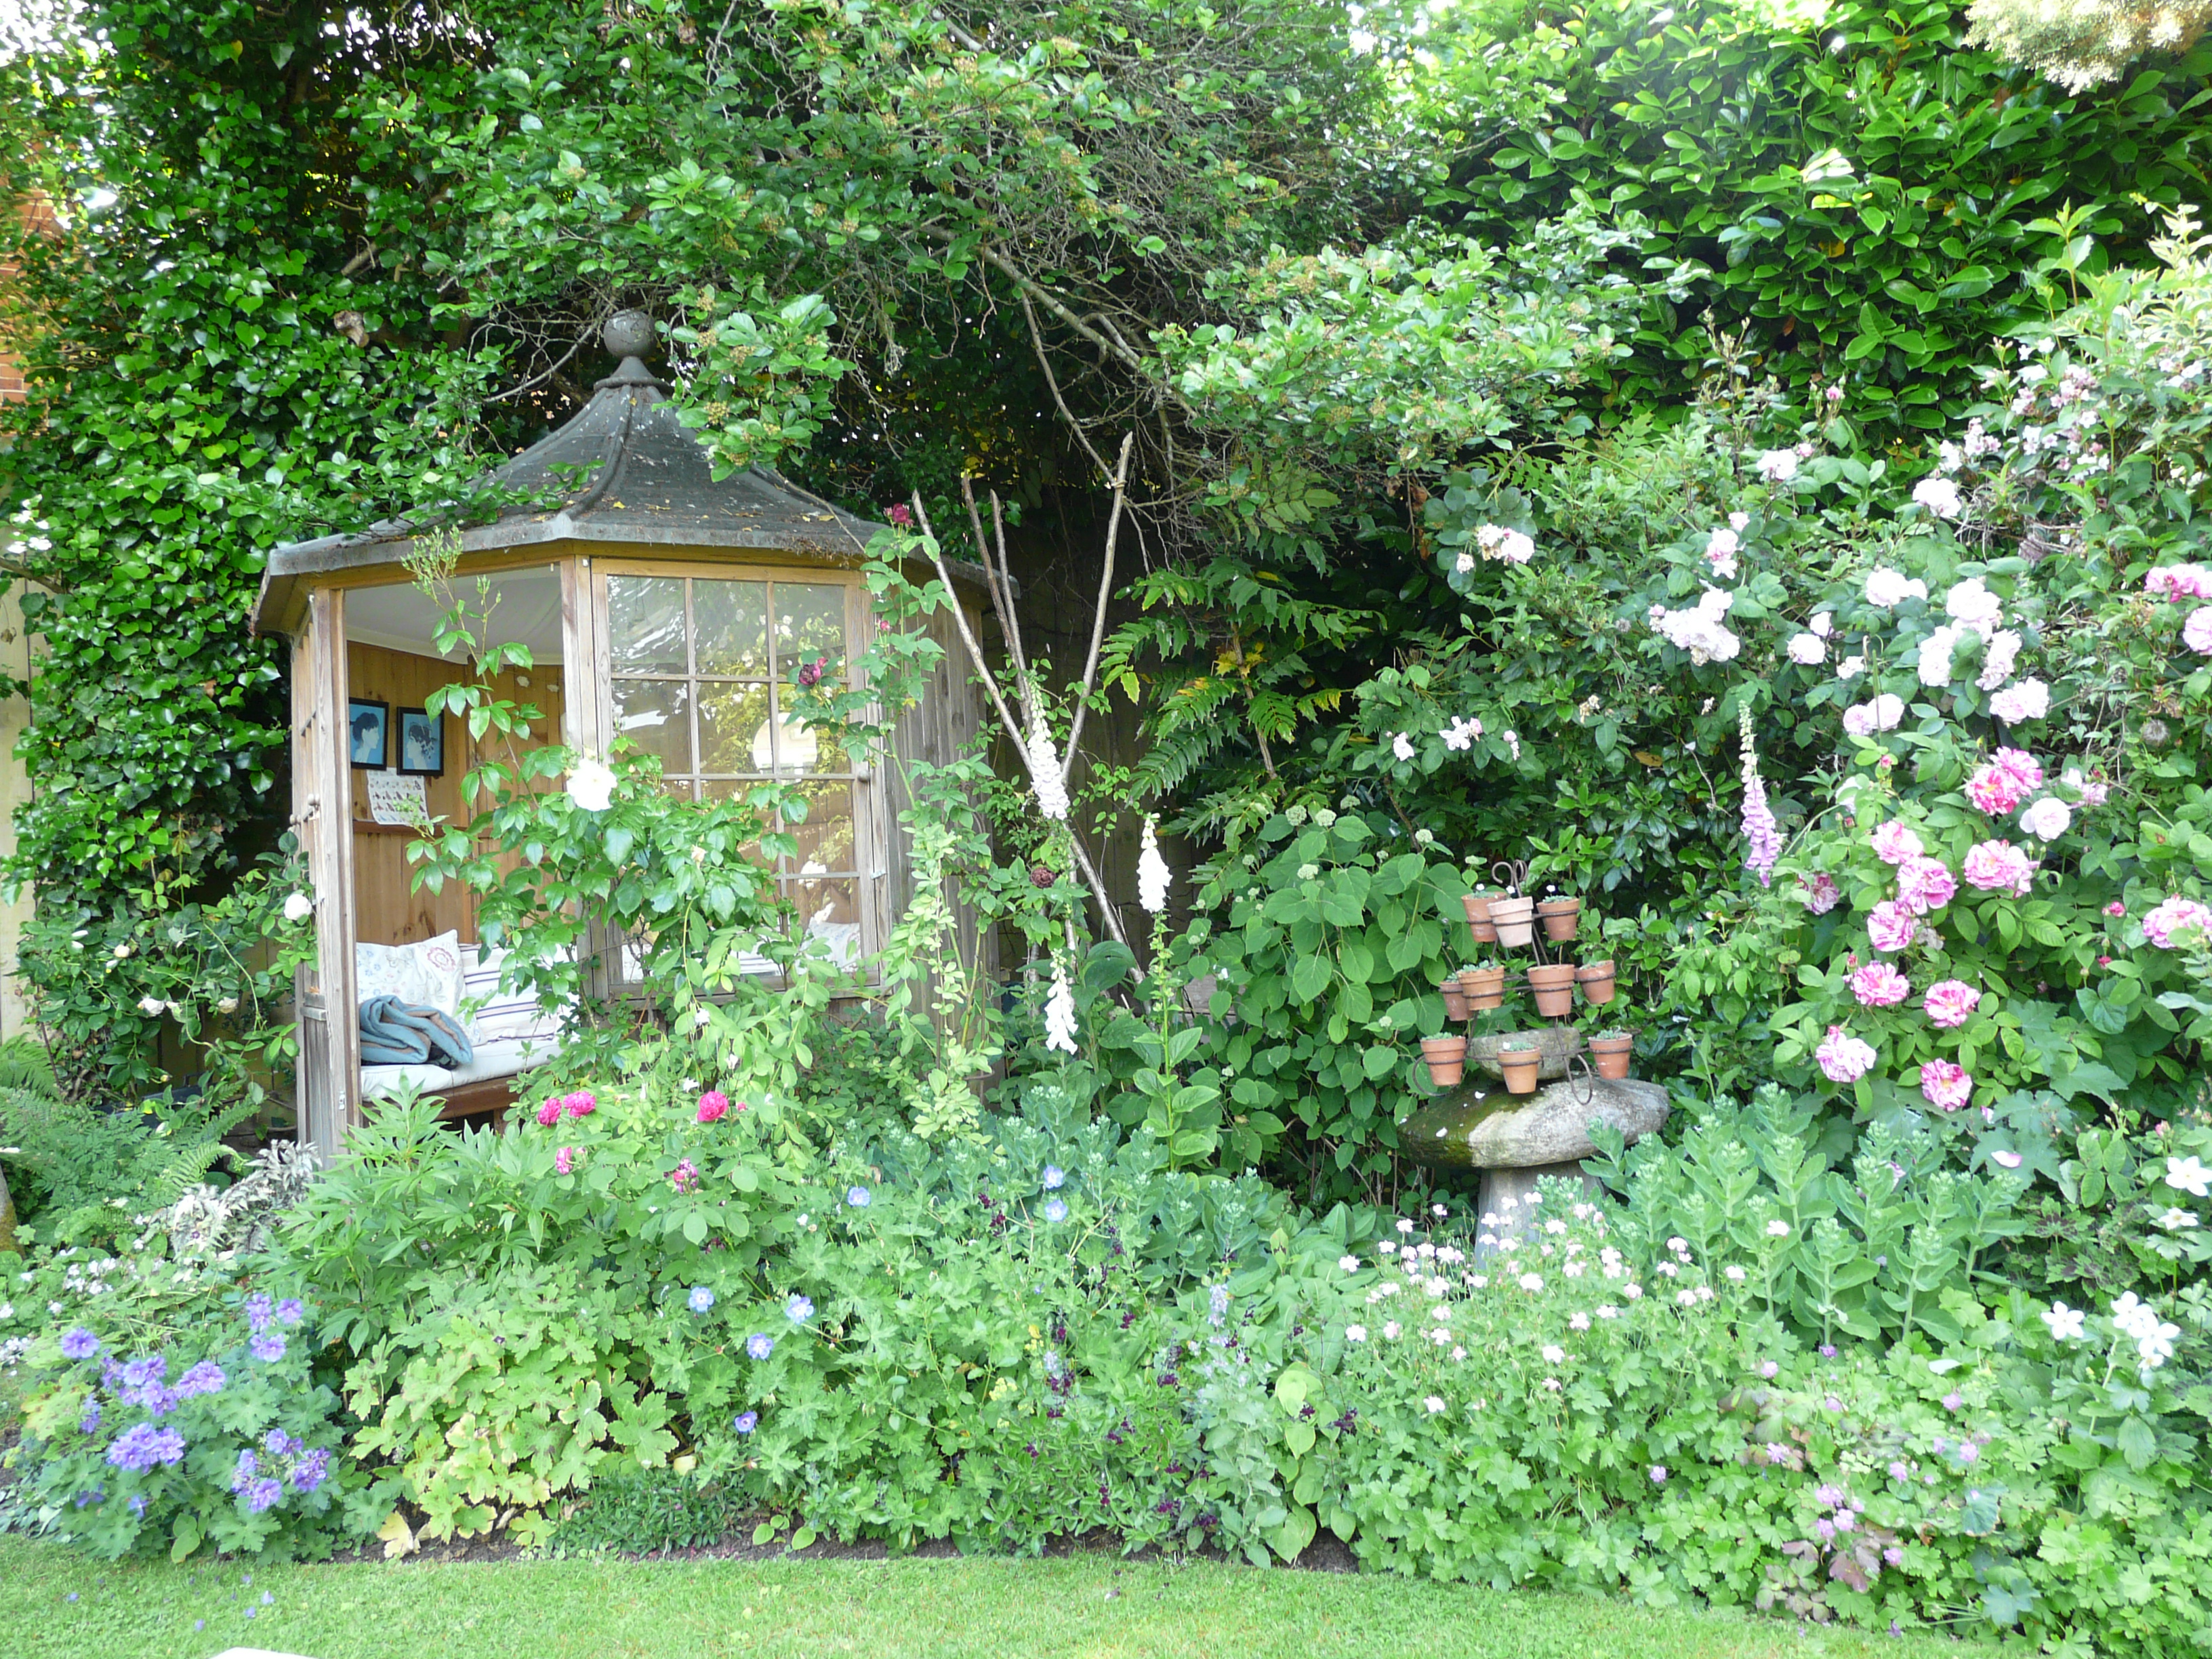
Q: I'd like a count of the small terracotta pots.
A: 10